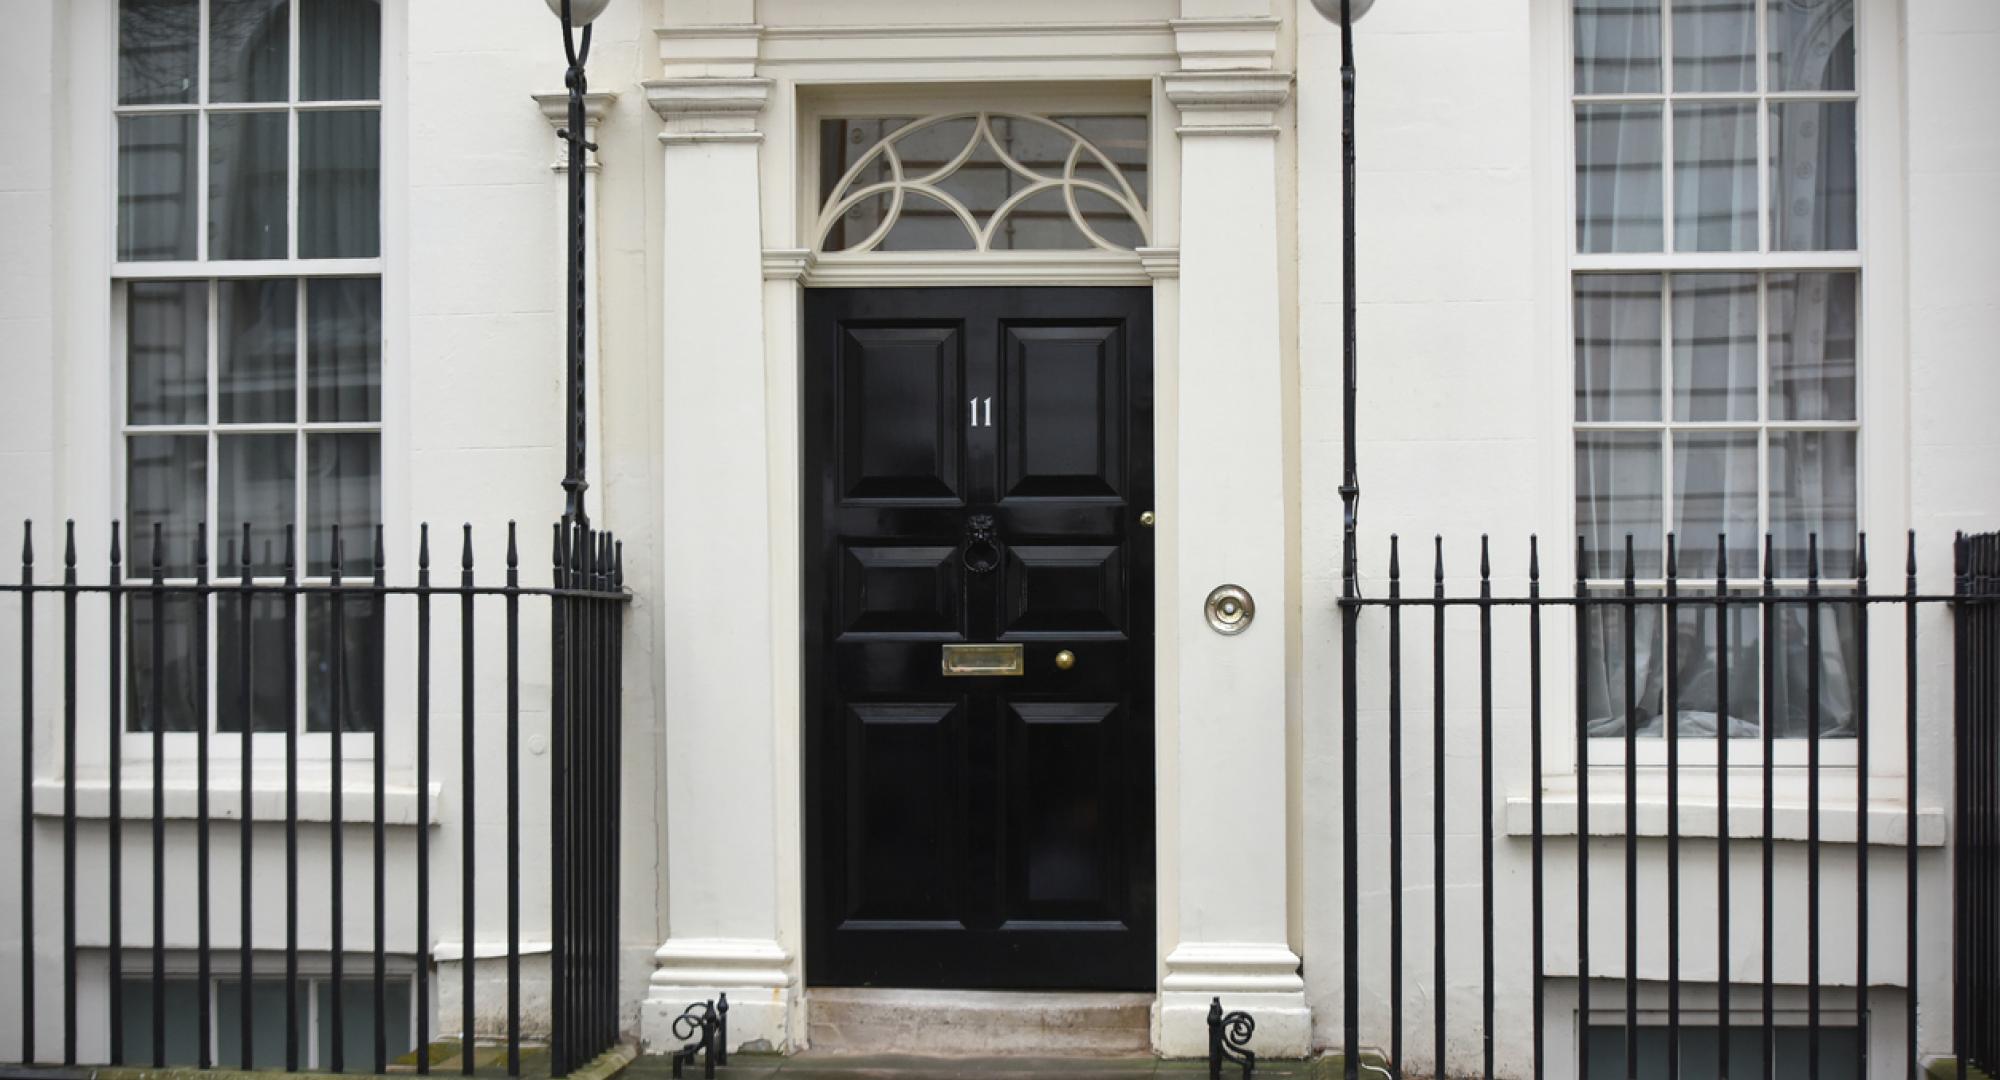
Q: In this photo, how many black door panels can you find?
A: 6